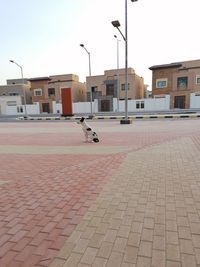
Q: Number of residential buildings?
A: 4